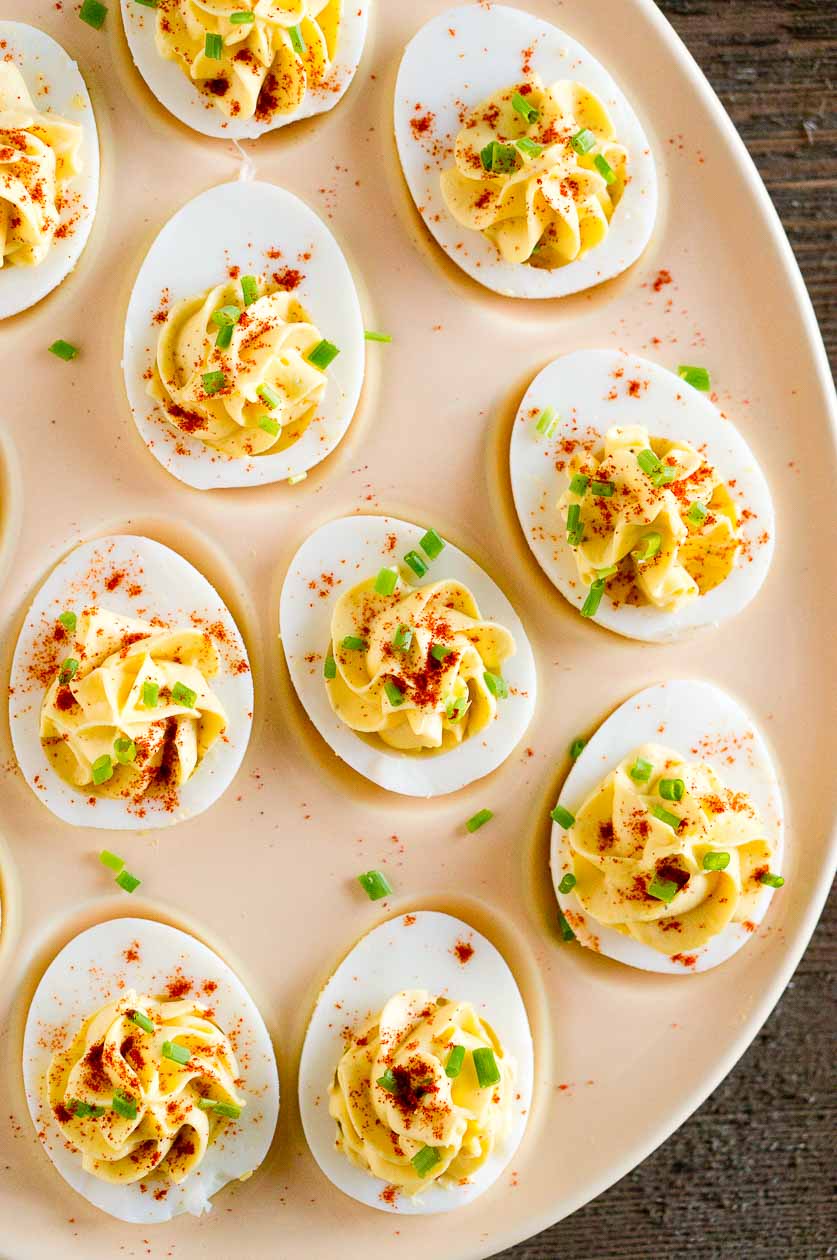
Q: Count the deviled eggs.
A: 10